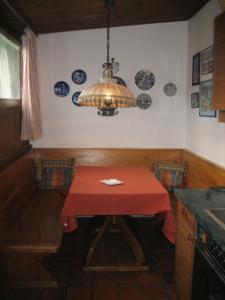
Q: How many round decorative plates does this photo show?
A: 7